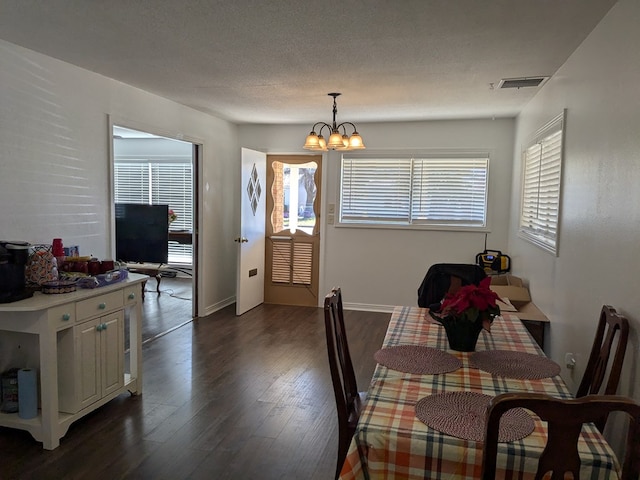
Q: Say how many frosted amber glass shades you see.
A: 5